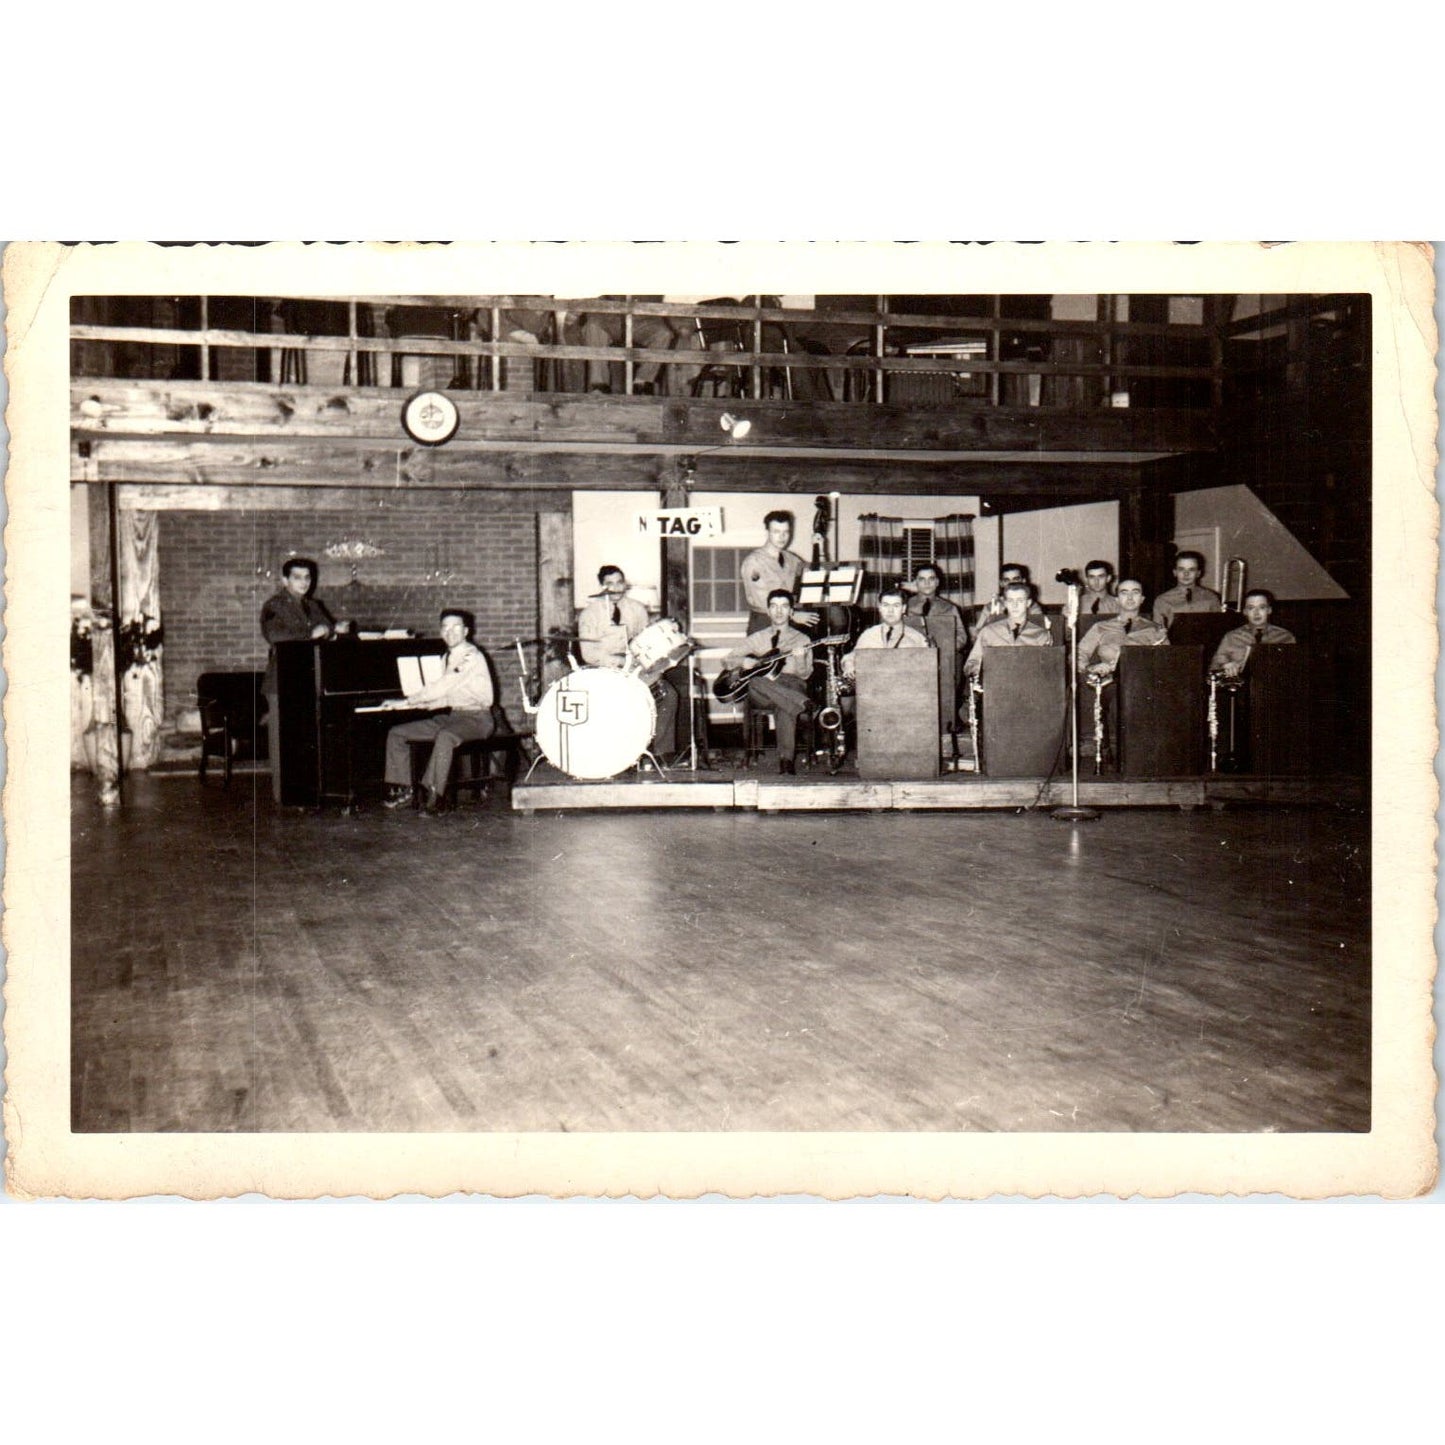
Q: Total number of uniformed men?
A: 13